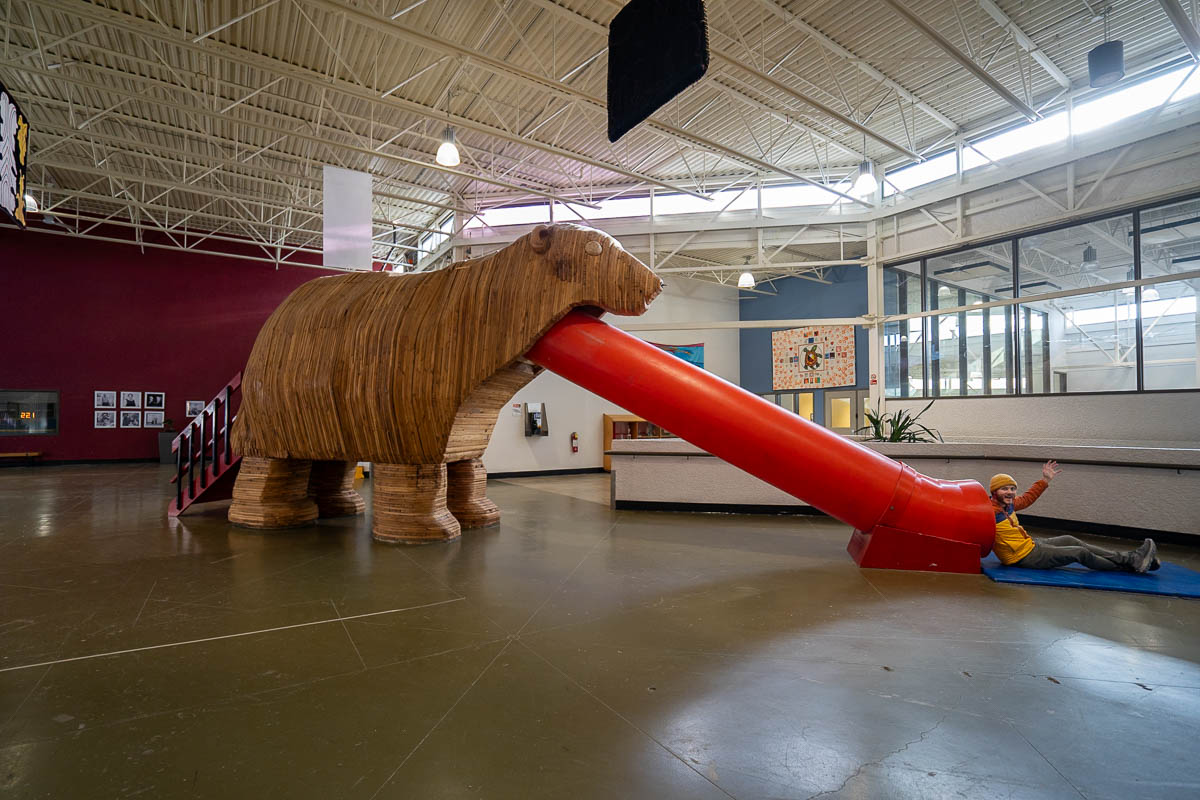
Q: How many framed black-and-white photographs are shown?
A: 7